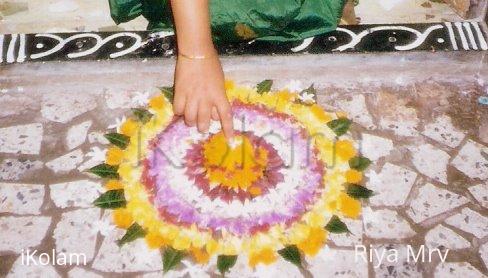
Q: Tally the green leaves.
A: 15